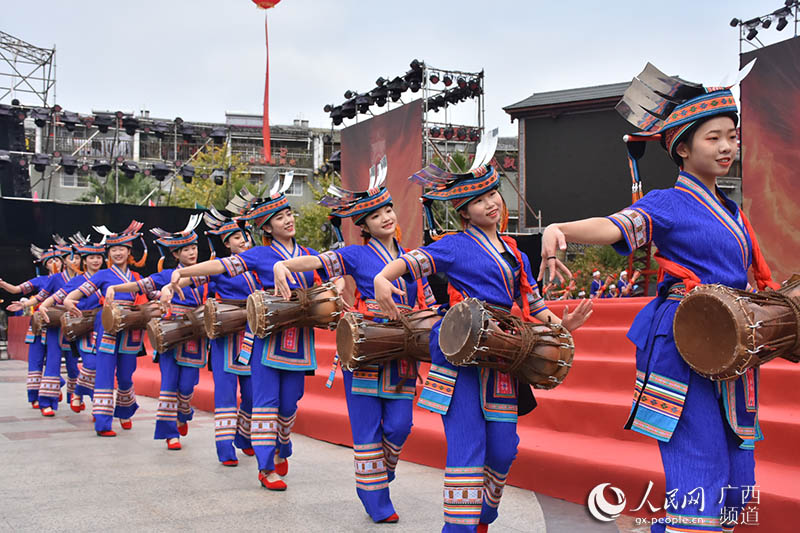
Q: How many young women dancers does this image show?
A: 10